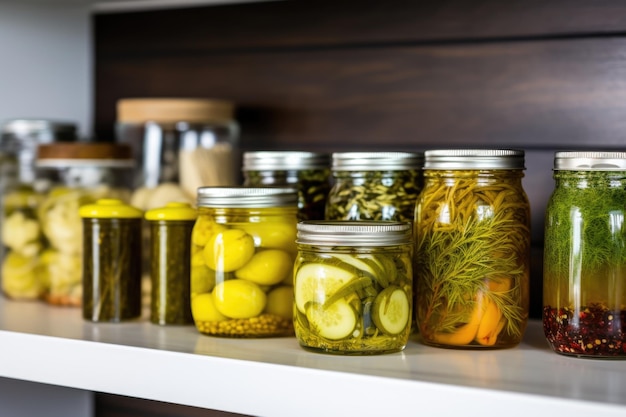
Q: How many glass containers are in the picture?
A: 11